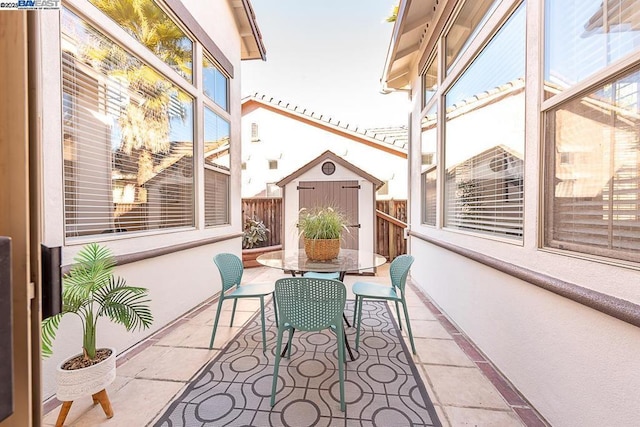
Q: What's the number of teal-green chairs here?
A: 4